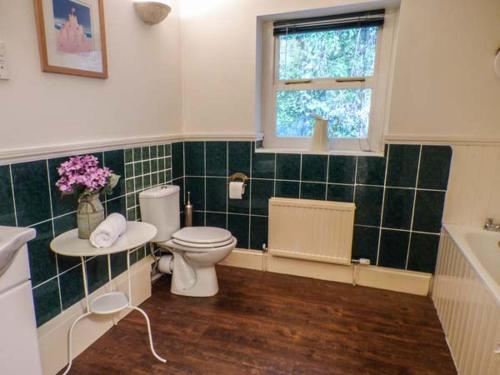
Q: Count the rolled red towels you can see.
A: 0